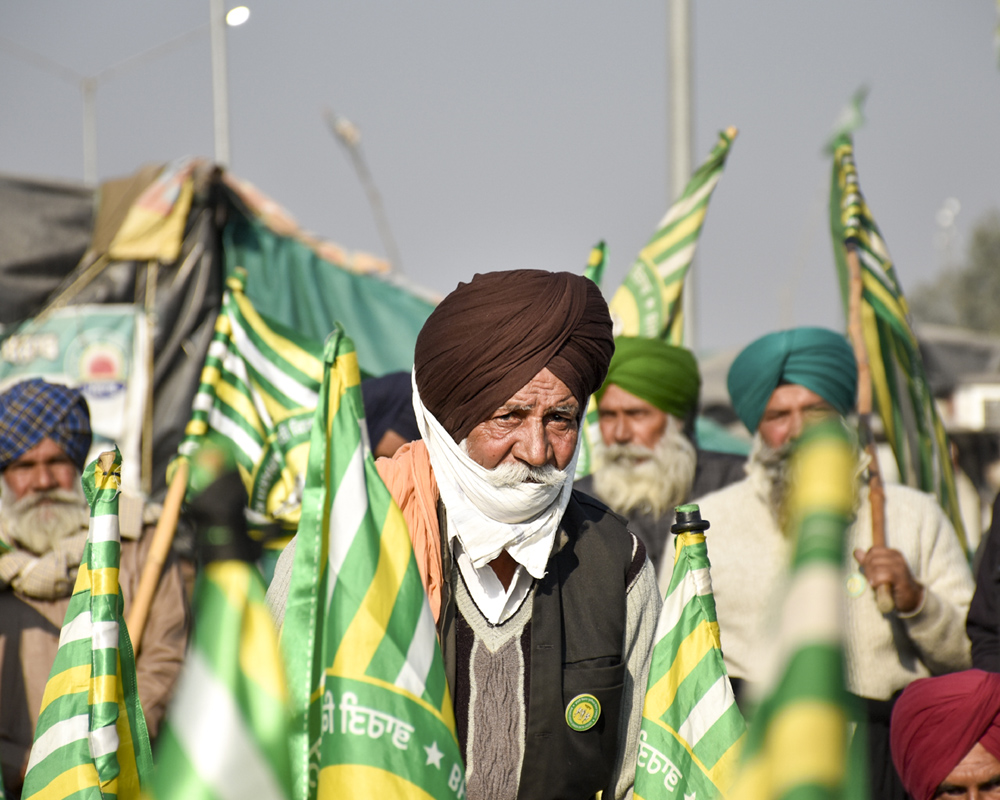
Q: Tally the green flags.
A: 9